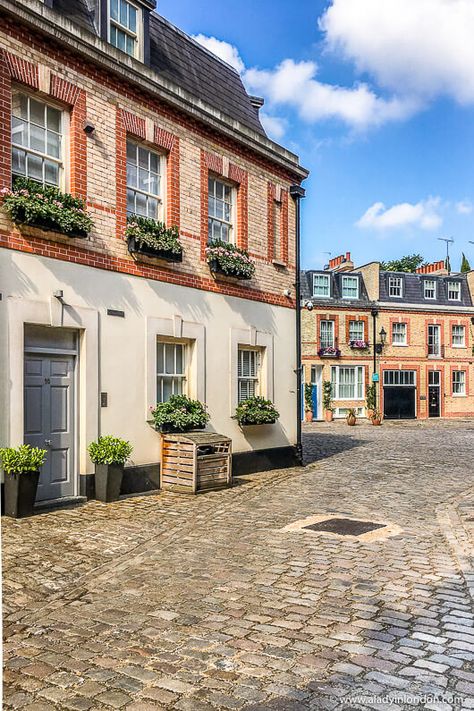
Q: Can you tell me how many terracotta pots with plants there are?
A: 5